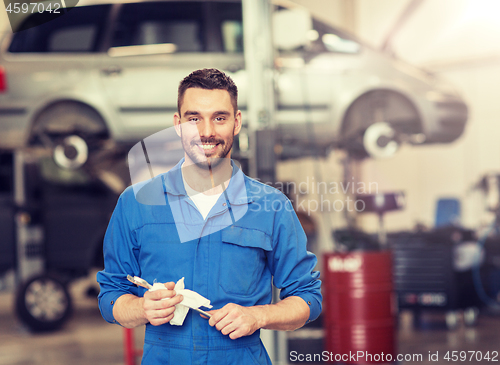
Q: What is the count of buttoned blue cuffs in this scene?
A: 2